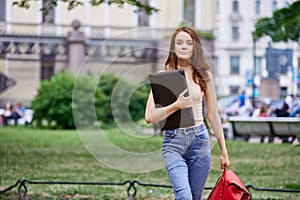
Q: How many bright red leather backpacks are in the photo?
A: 1